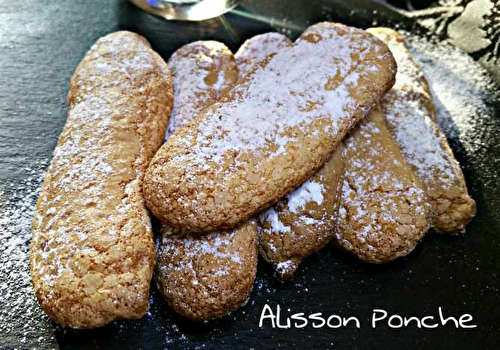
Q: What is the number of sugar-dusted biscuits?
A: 6